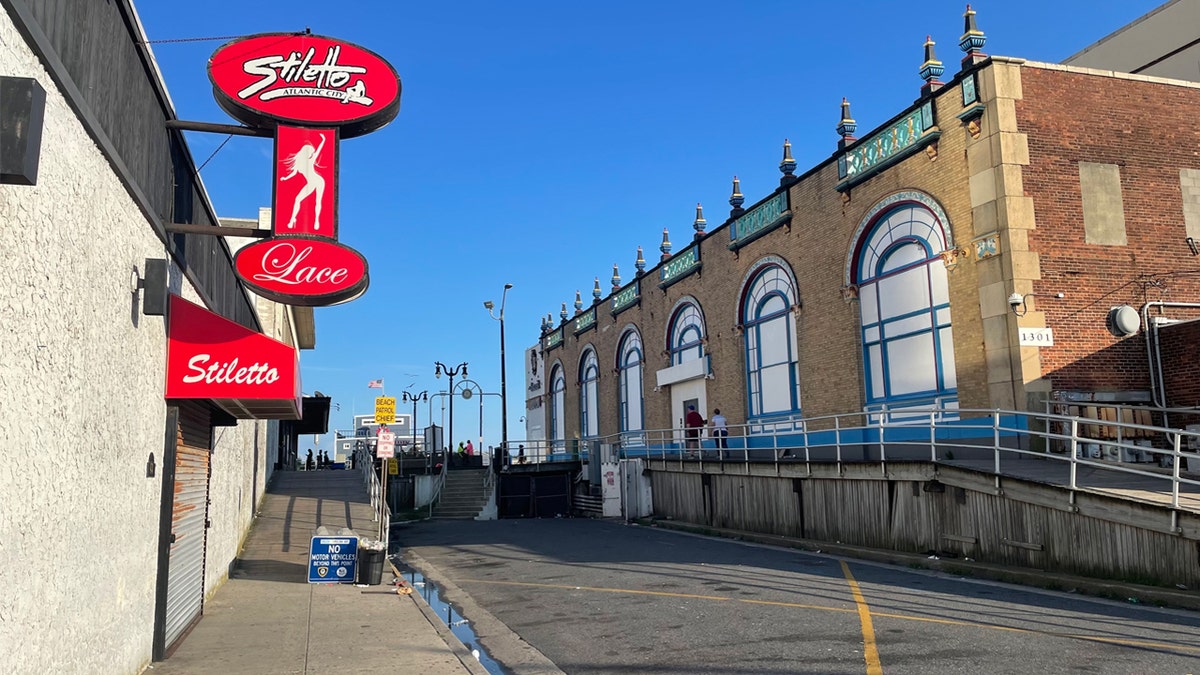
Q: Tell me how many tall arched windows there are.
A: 6